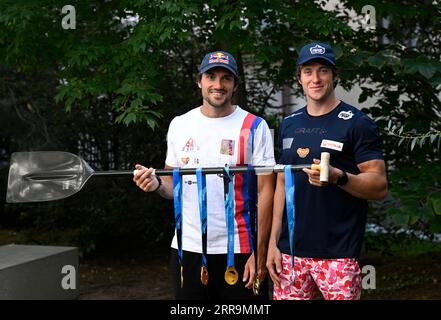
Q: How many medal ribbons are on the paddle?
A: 5